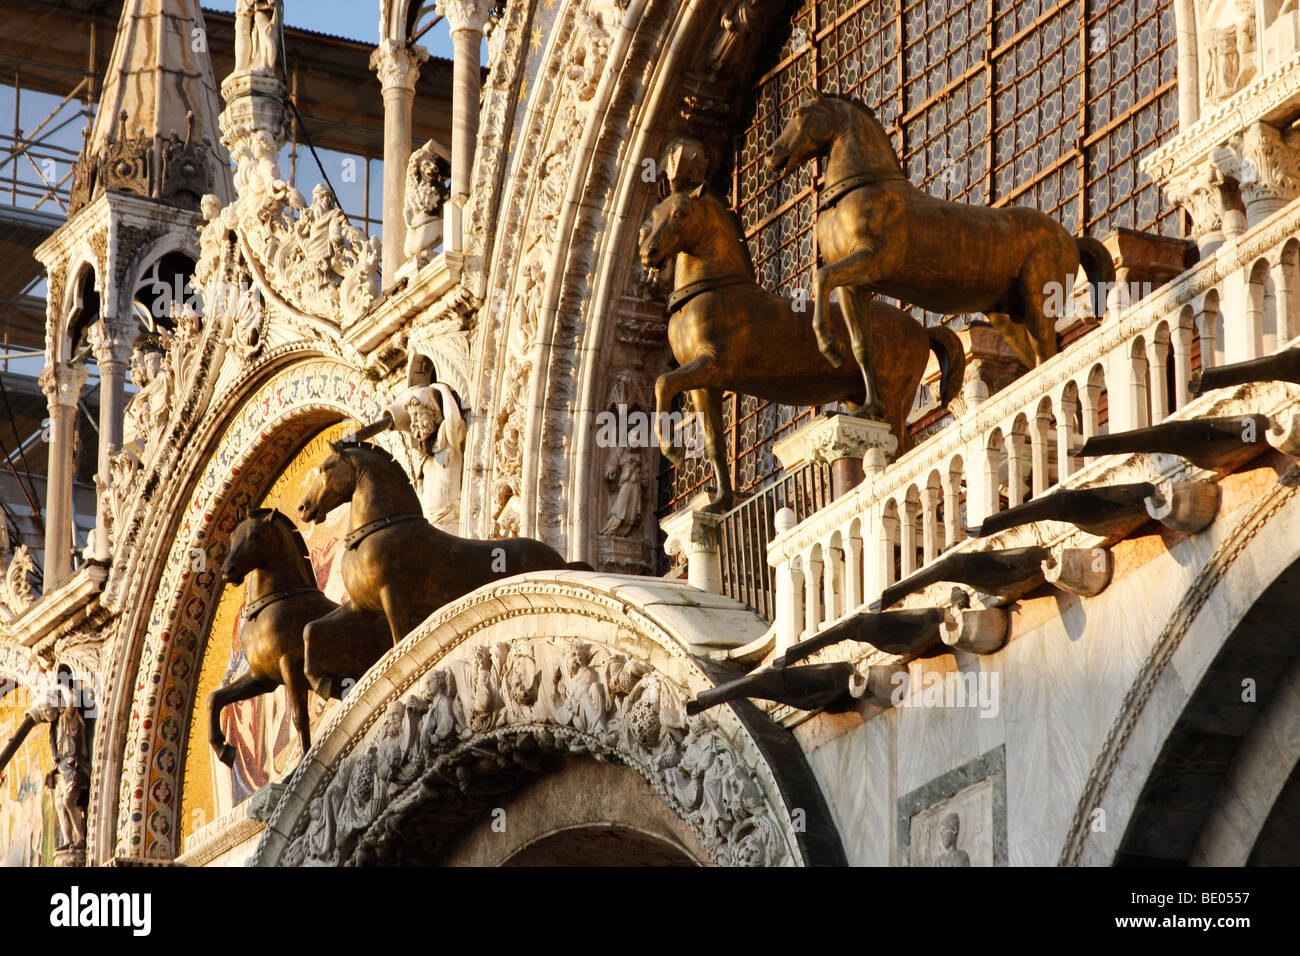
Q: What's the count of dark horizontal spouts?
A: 6